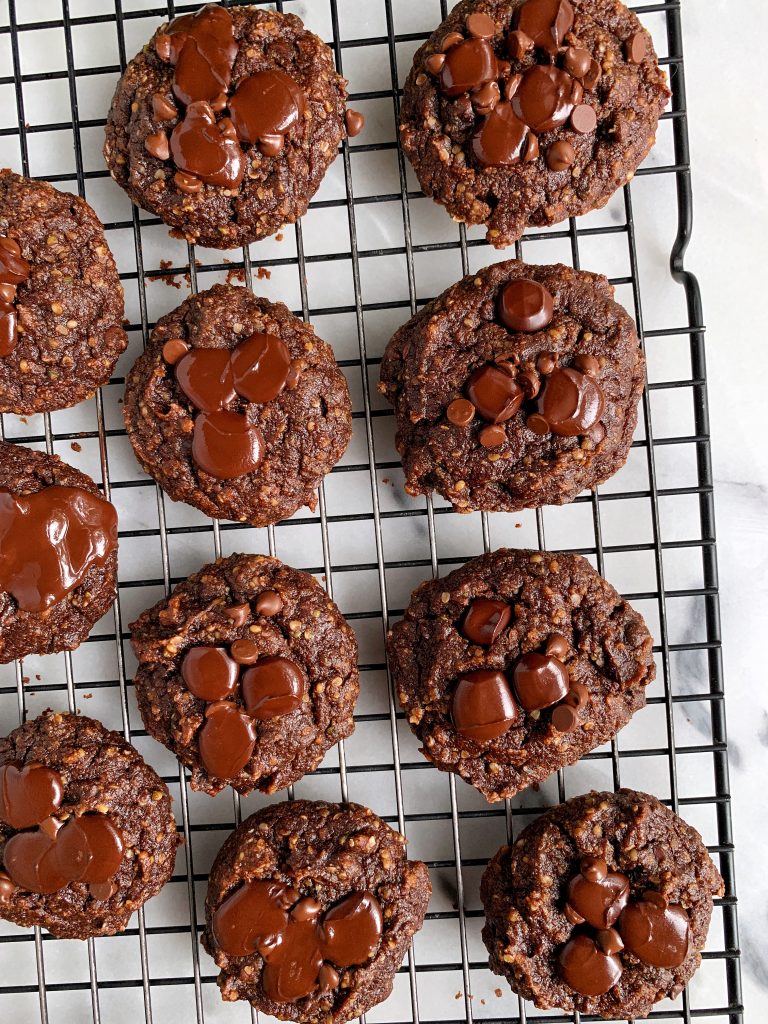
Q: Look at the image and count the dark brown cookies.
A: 11